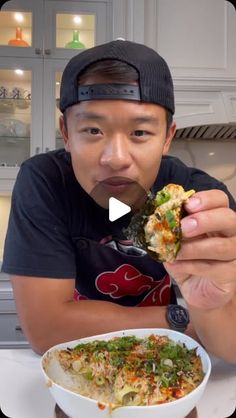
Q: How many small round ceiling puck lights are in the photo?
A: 3